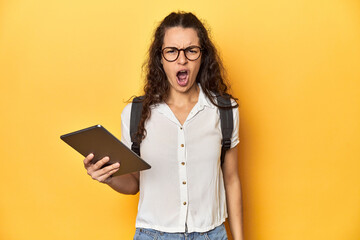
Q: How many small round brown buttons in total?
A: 5